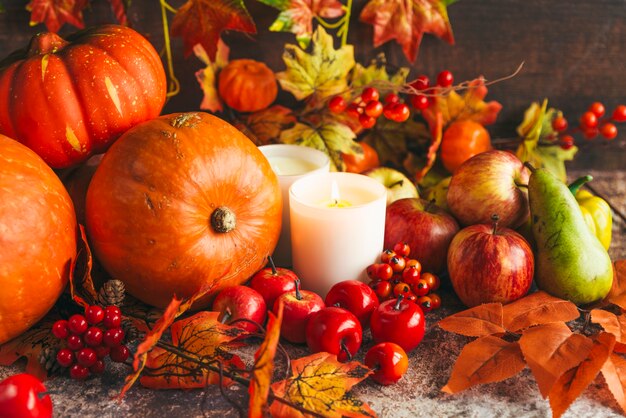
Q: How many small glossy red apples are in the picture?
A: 8